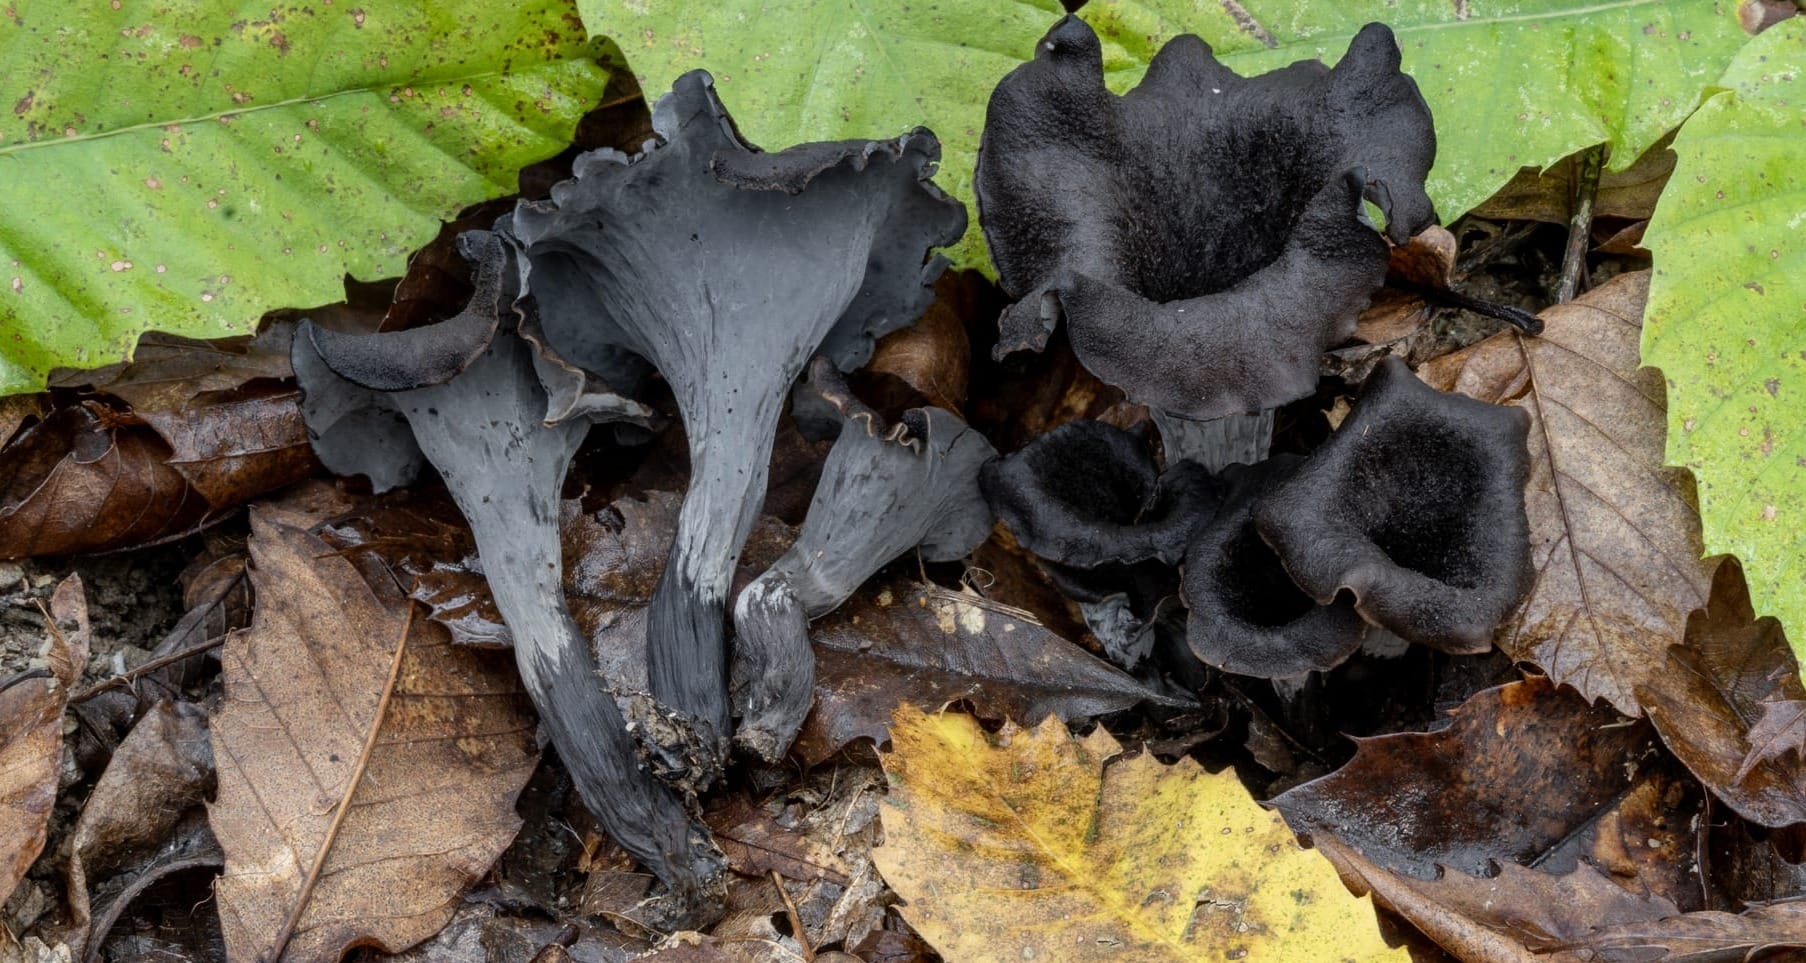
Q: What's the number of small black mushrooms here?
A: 3